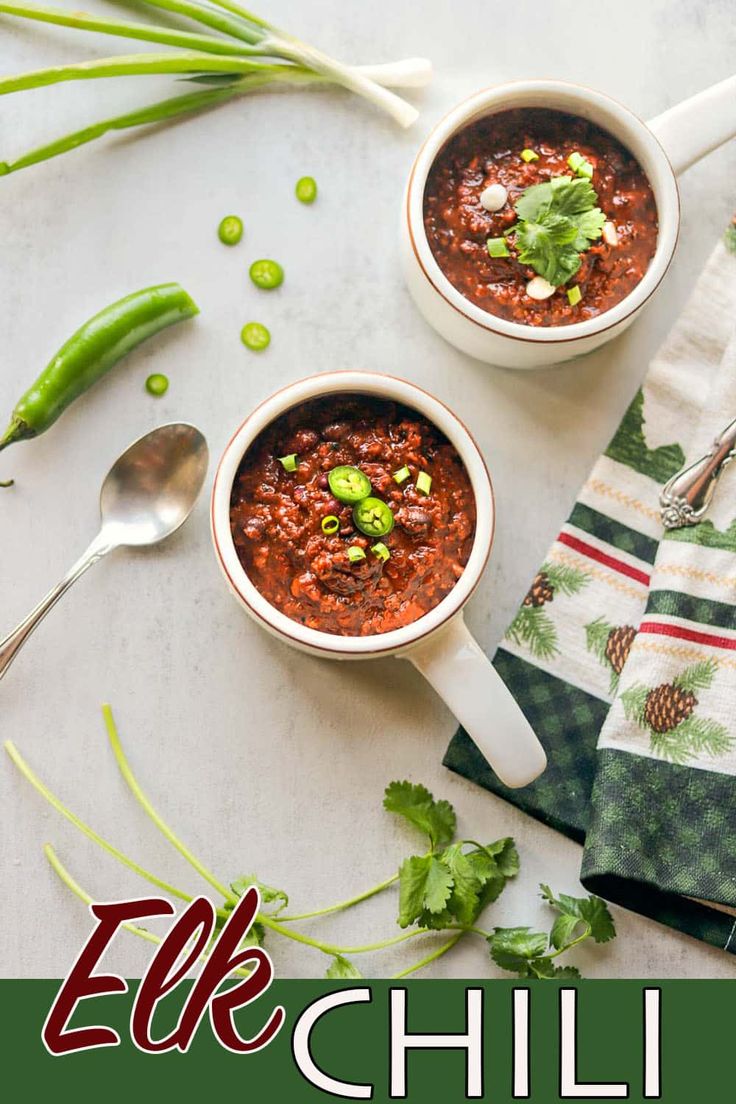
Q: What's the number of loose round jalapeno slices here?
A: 5